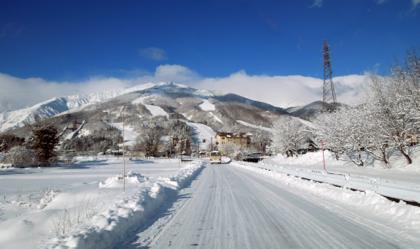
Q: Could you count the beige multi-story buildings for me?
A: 1